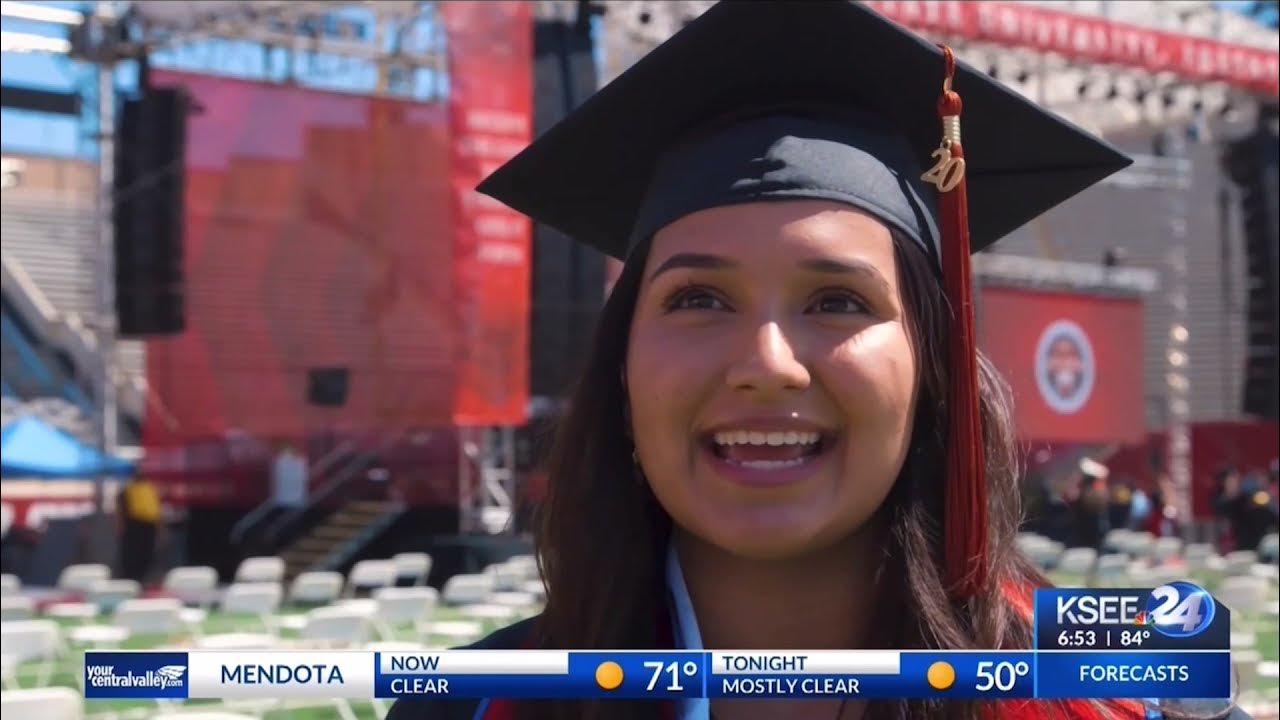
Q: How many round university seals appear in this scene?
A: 1